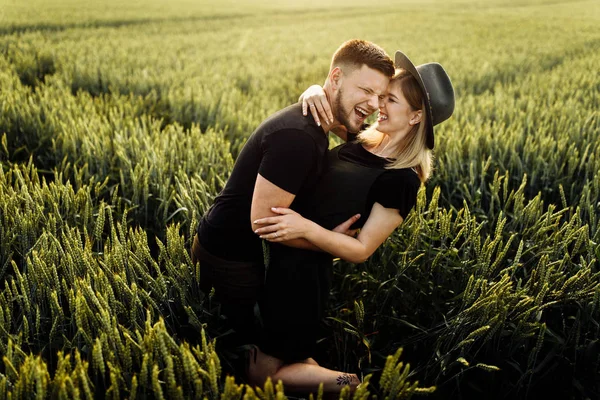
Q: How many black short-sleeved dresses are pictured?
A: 1